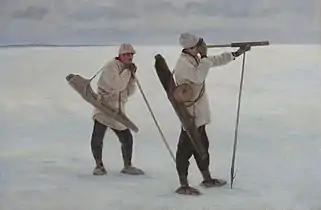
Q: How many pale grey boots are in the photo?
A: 2